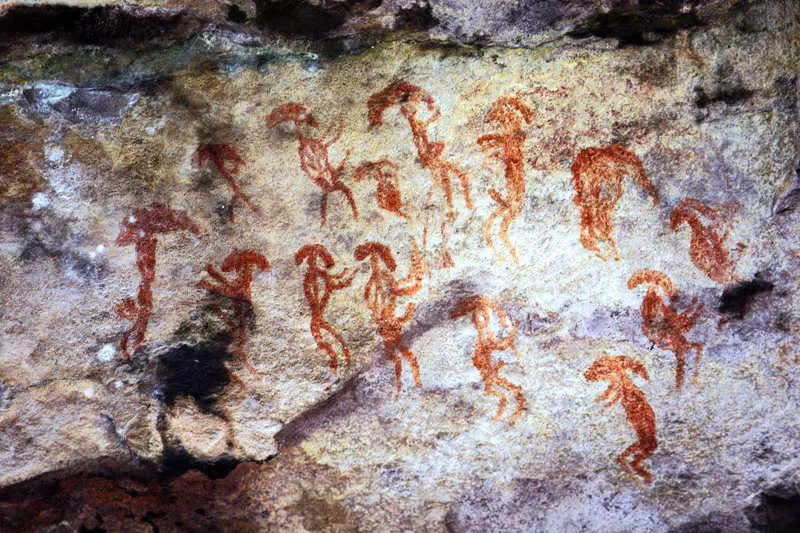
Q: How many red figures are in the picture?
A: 14